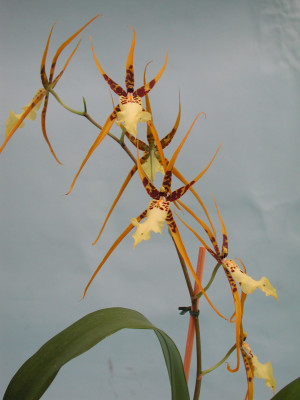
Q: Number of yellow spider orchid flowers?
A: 6